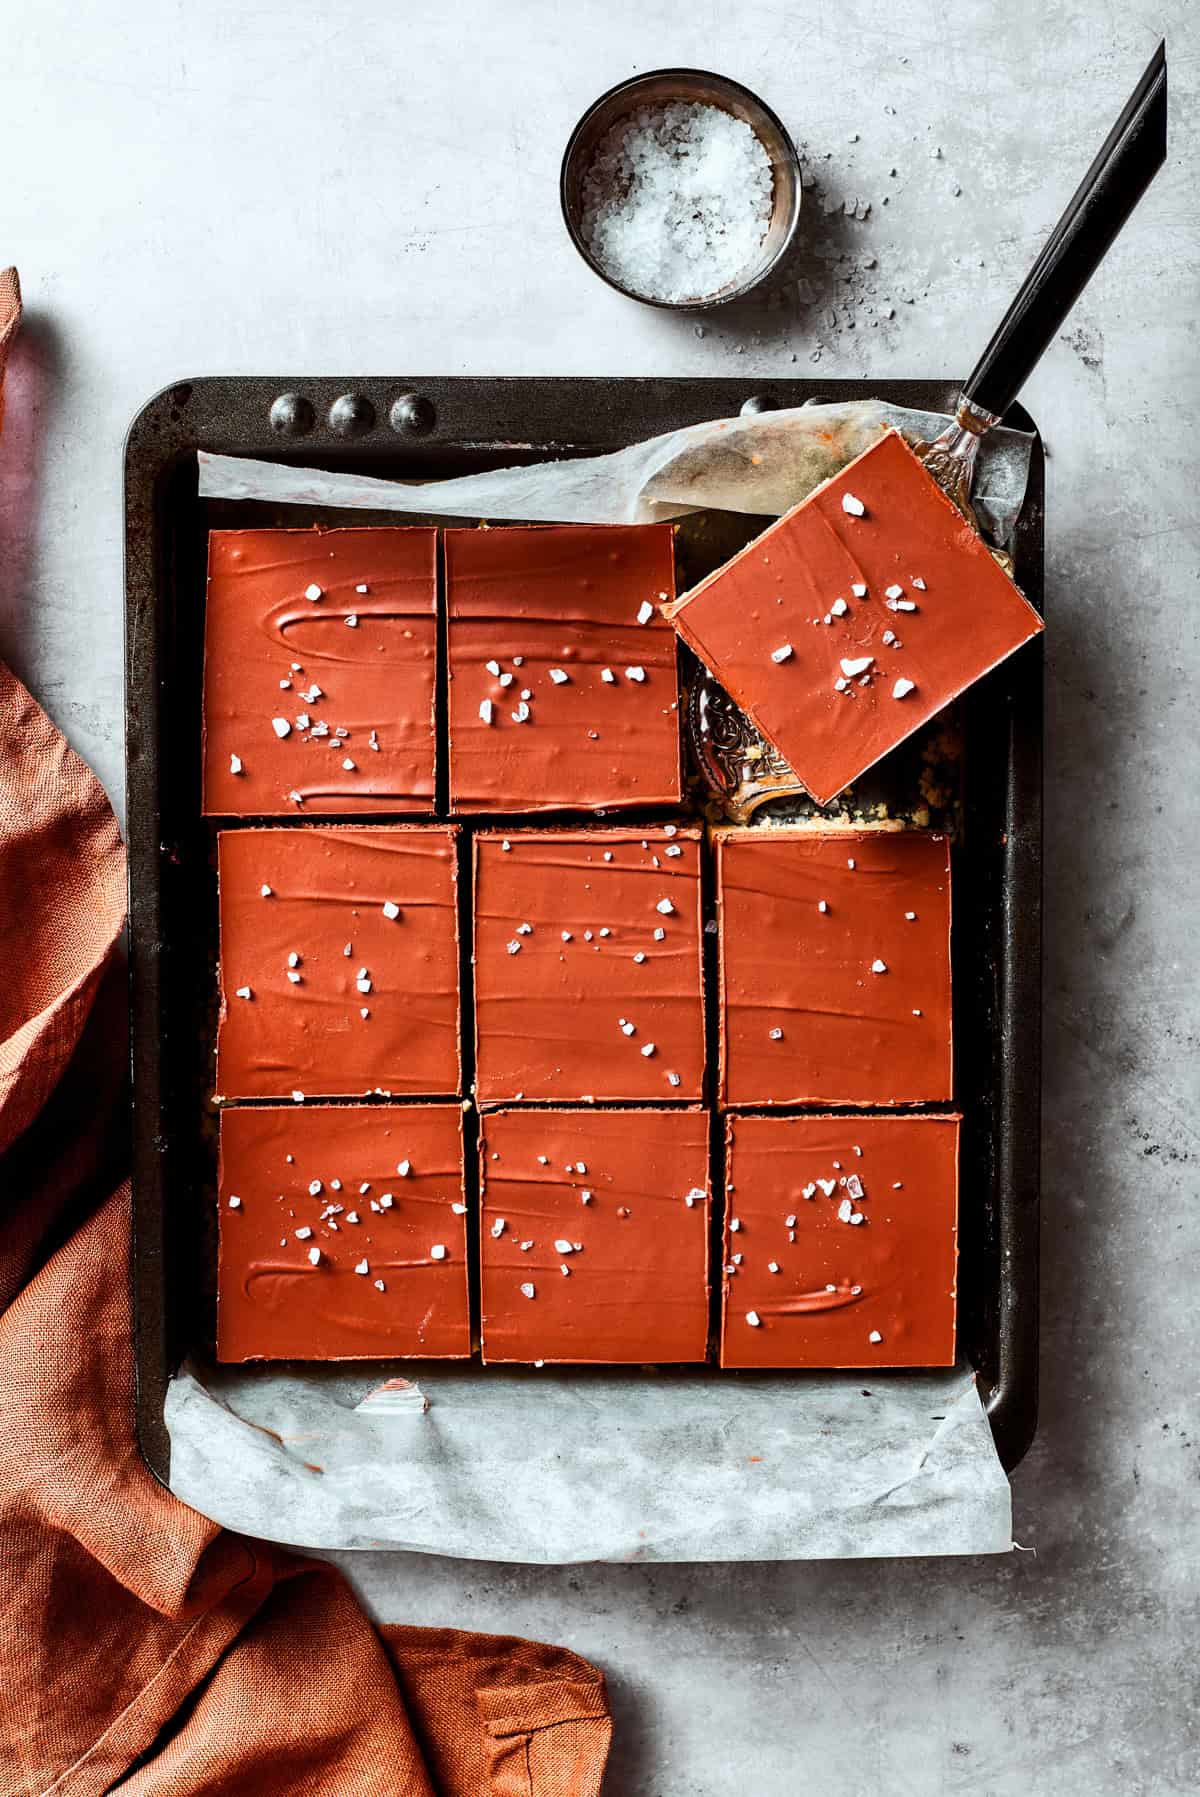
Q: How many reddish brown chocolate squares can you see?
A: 9